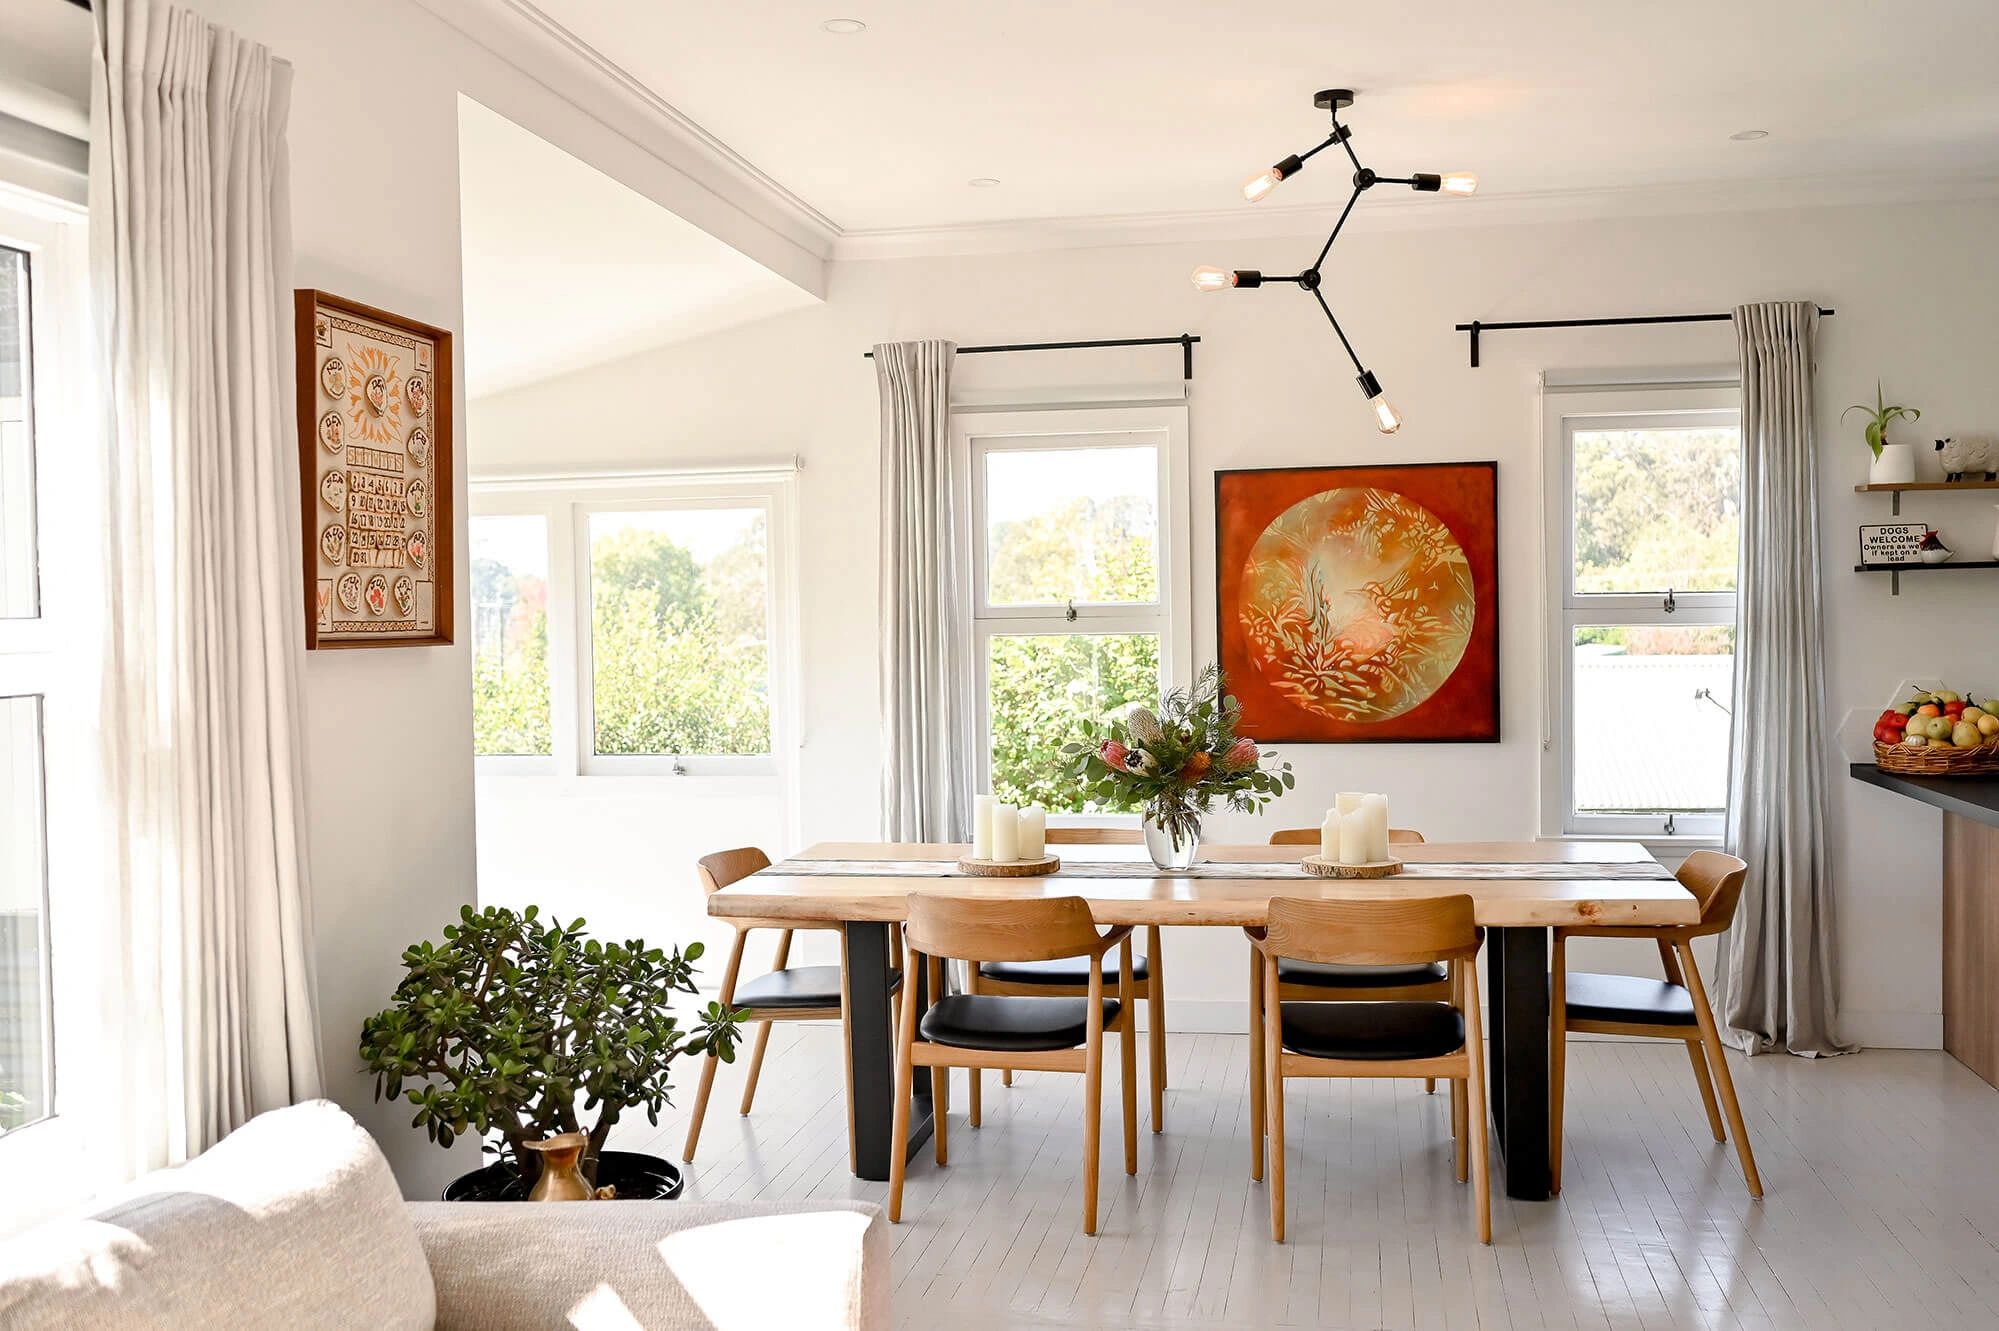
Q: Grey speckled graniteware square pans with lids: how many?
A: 0